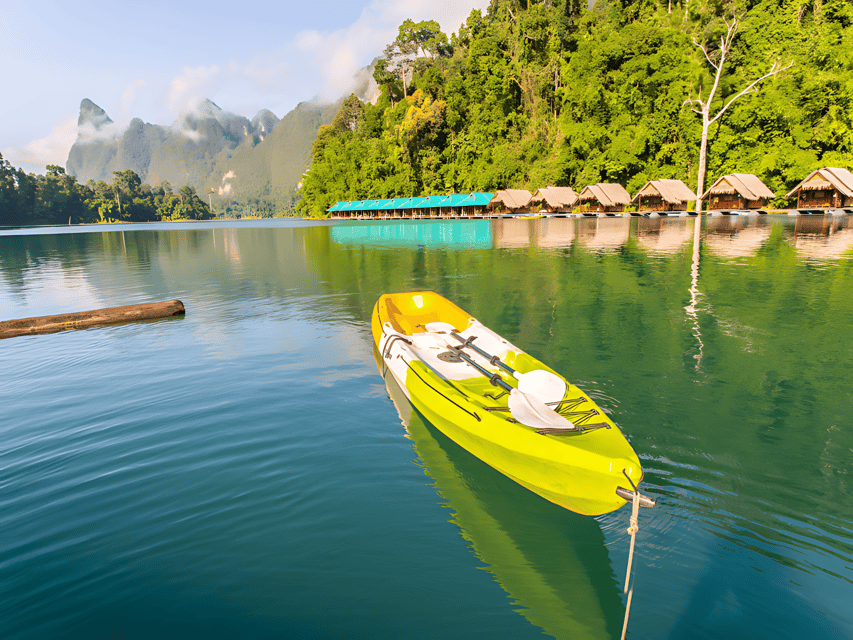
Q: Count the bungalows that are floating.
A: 6